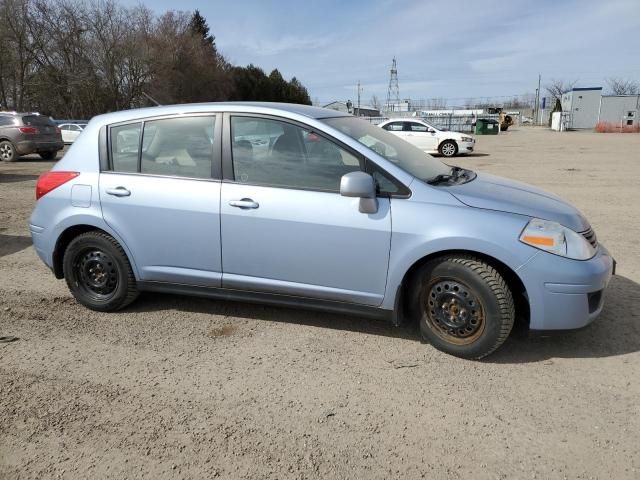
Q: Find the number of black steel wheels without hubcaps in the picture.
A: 2